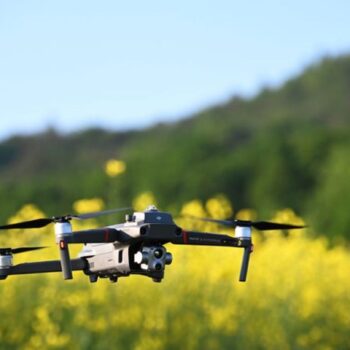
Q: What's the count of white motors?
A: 3